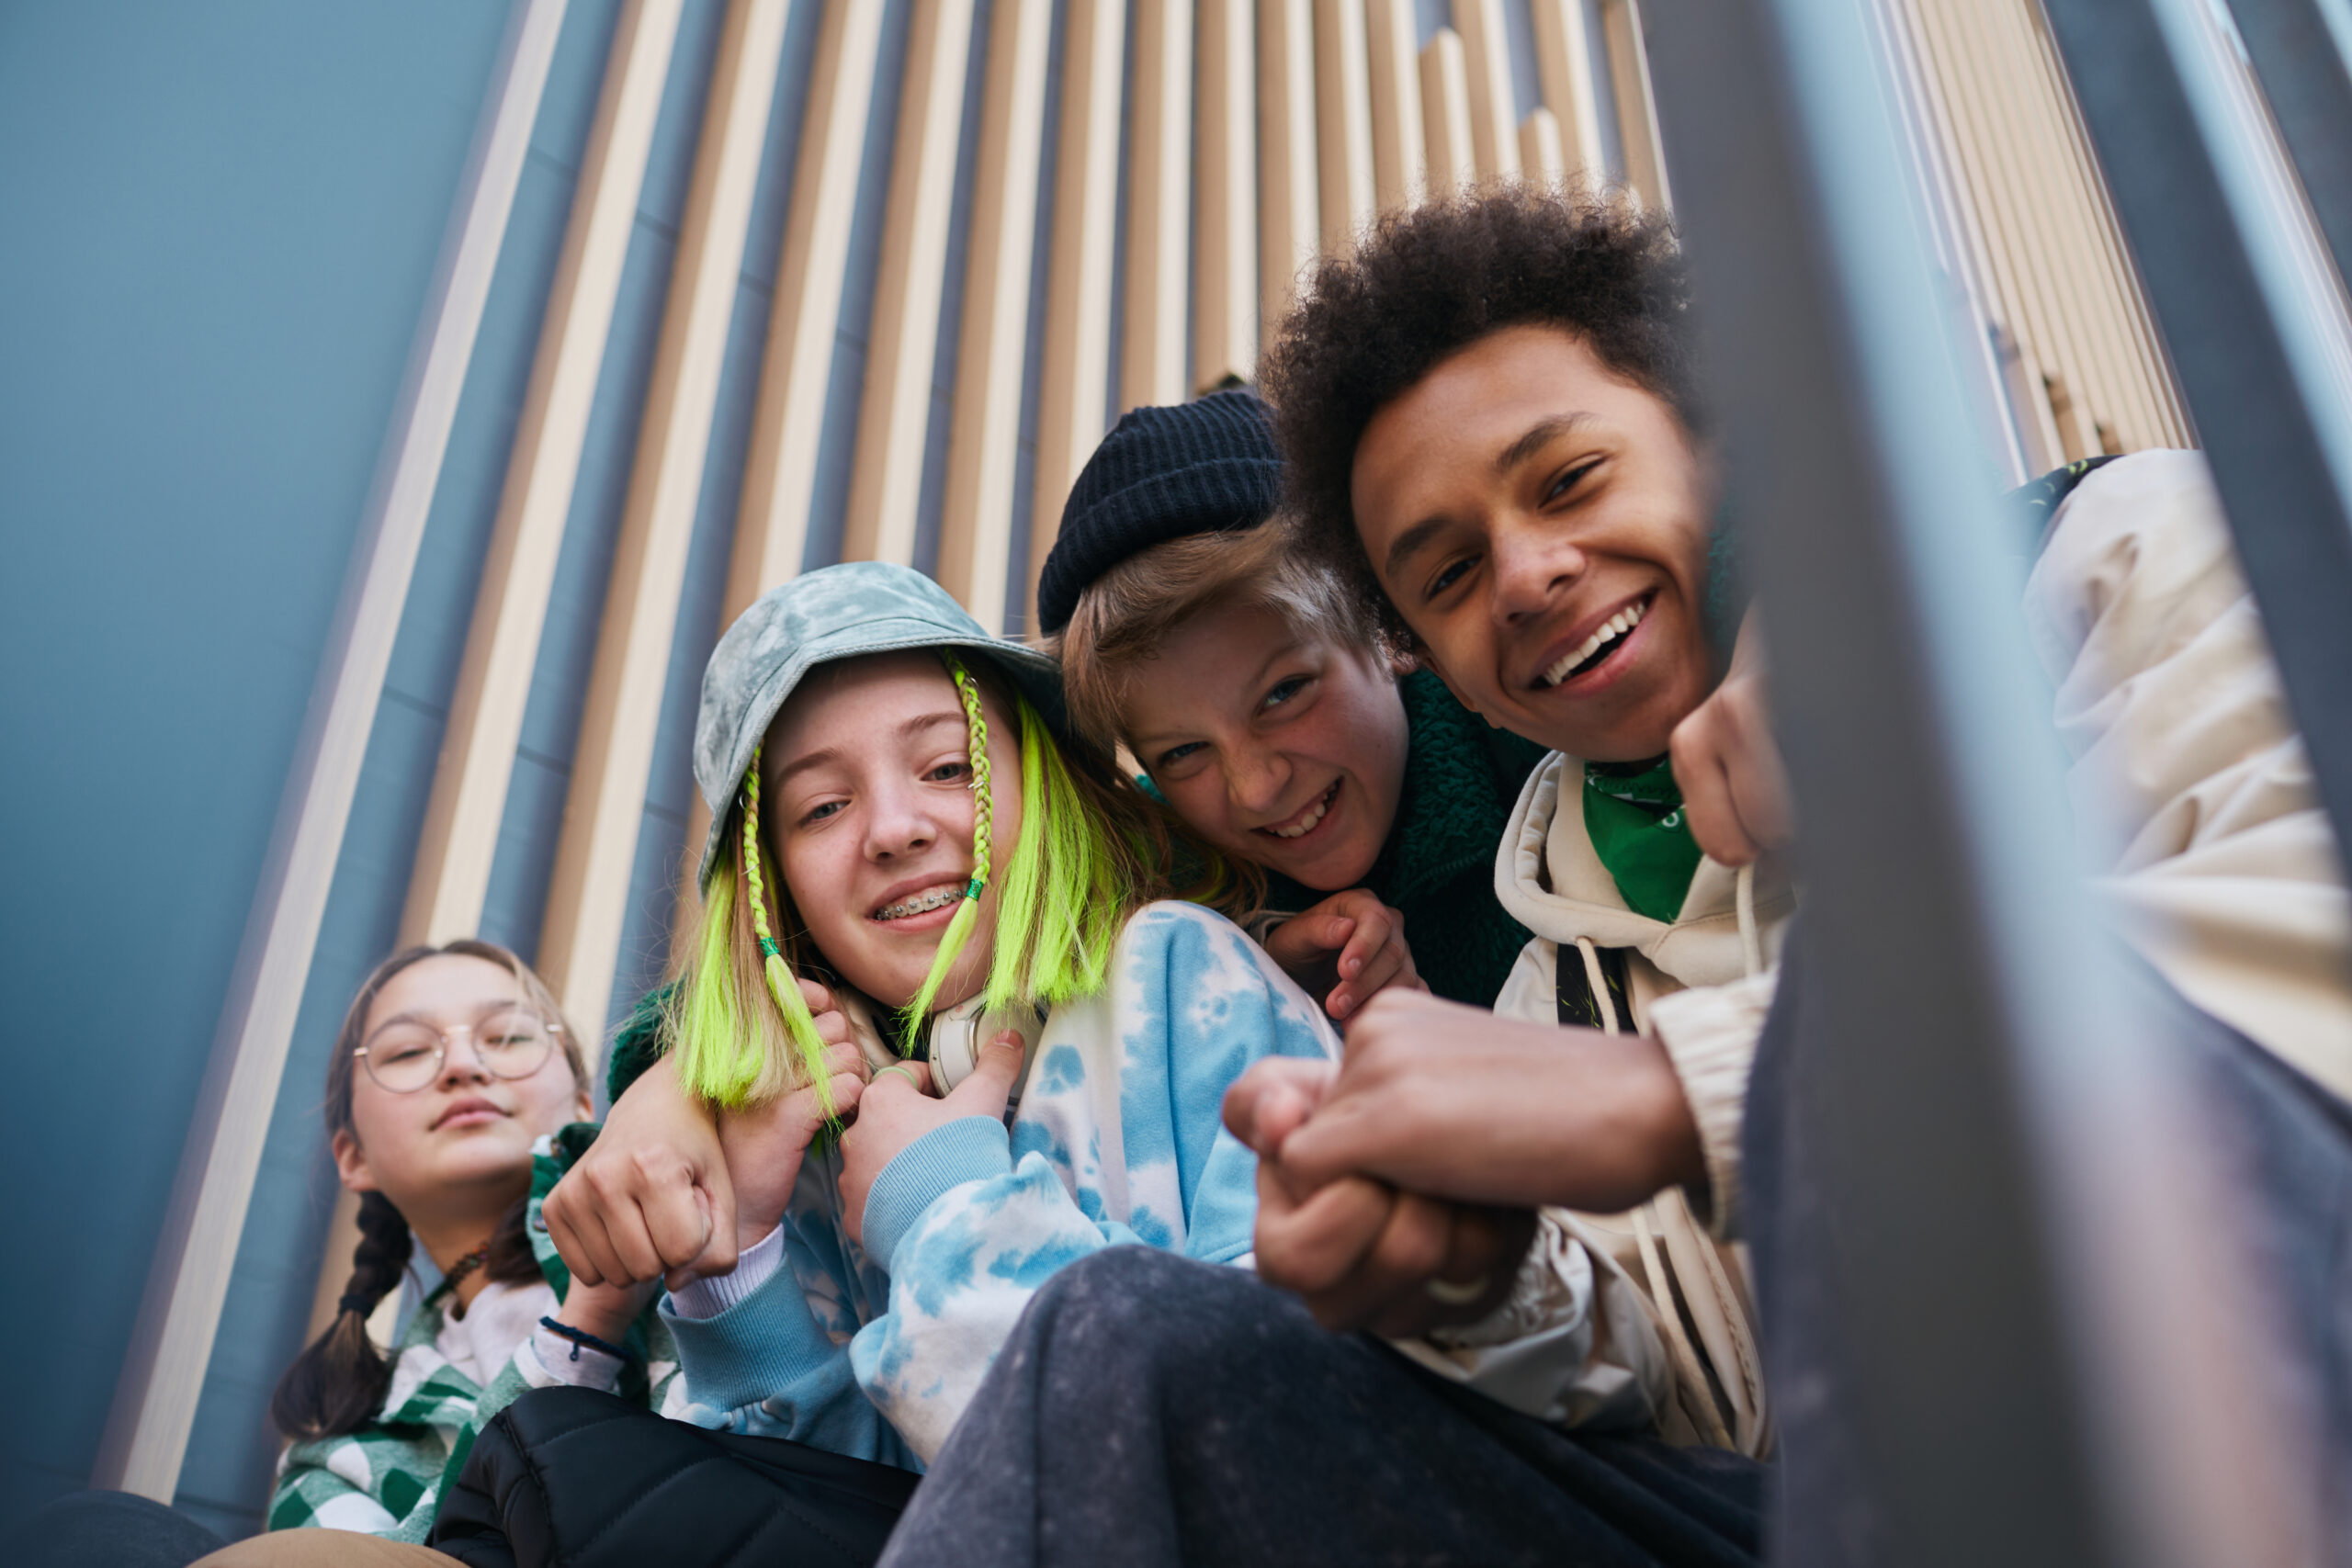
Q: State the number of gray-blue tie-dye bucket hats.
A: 1